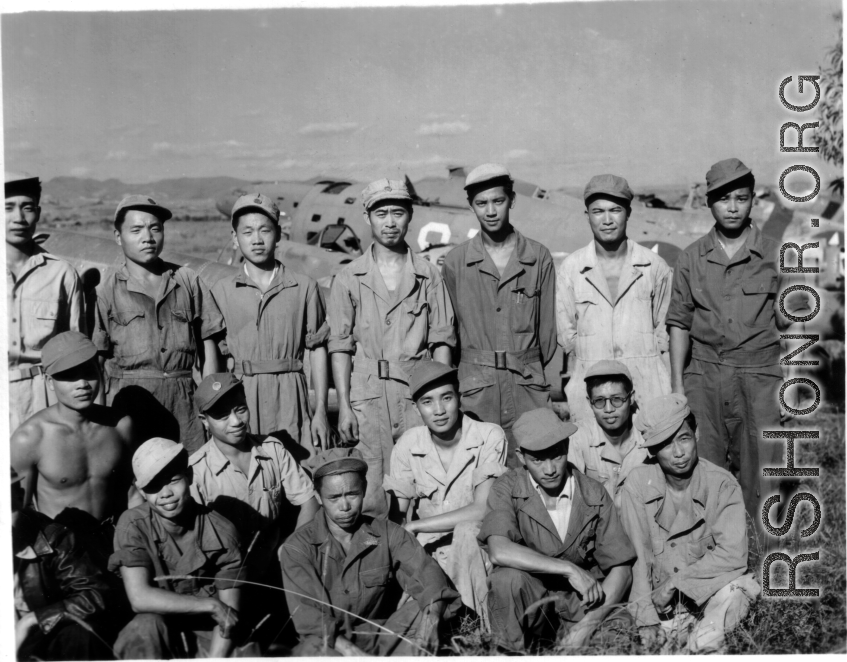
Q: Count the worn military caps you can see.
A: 15